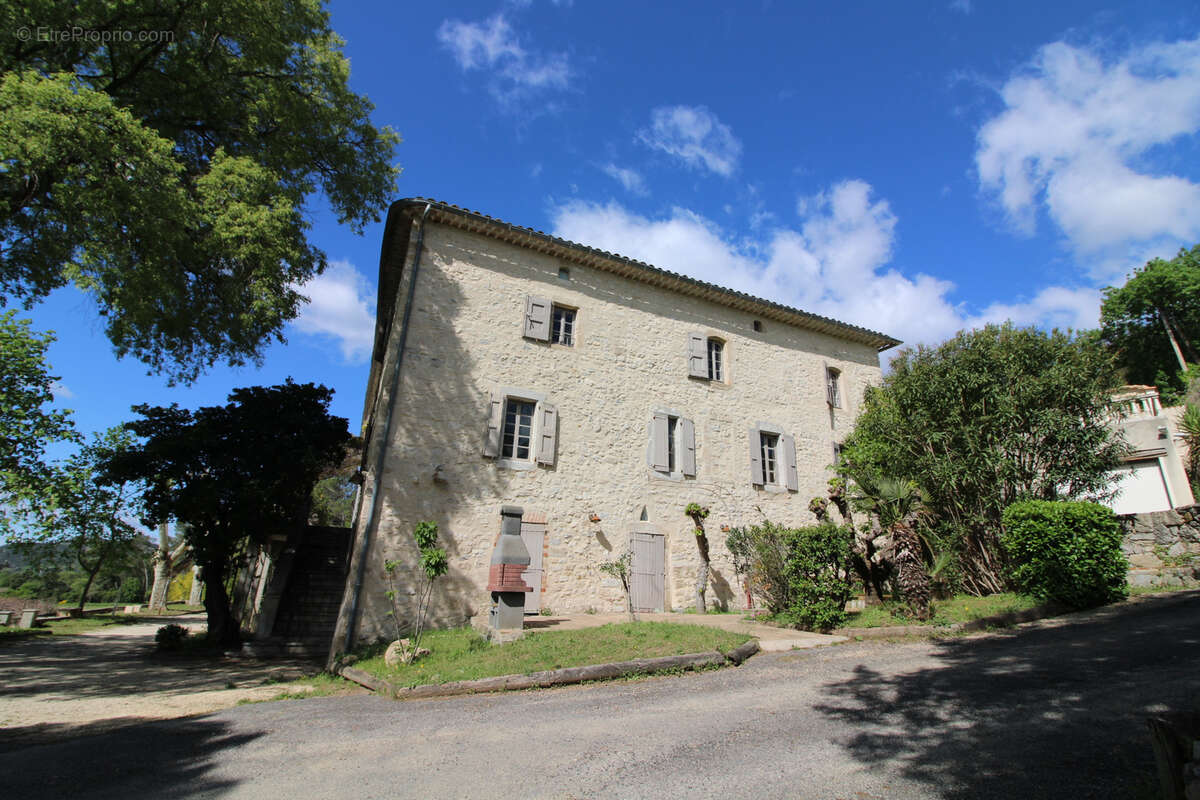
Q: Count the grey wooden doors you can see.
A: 2